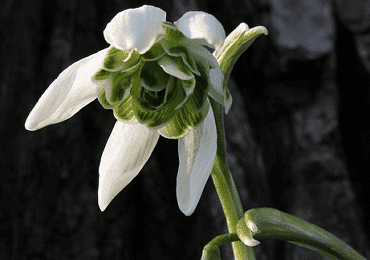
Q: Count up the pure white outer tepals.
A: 5